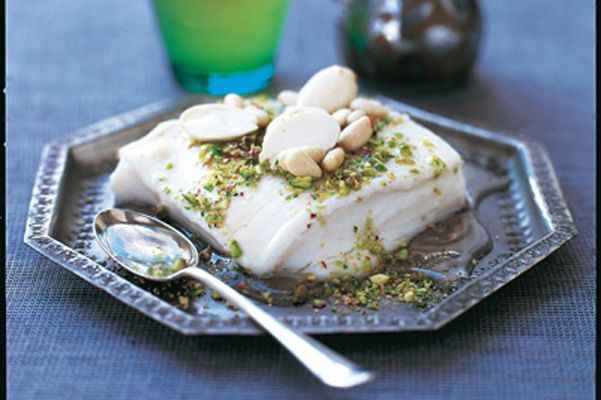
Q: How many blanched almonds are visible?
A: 3